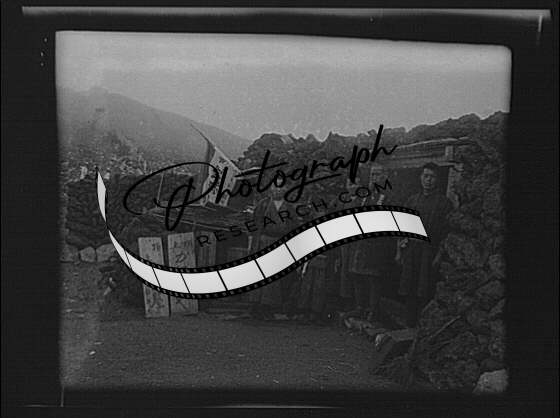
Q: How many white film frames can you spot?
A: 11